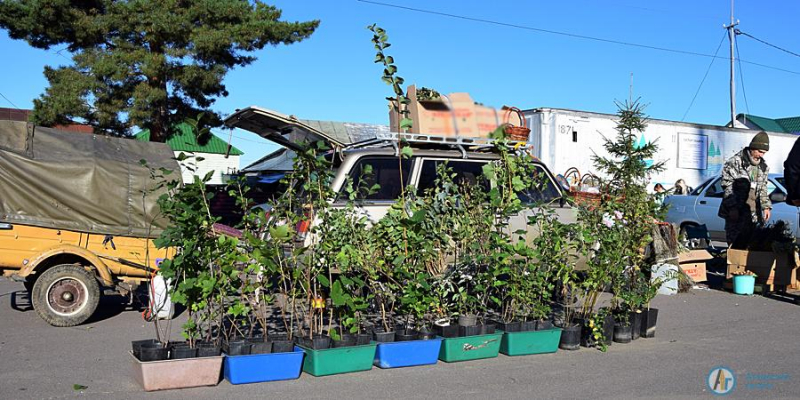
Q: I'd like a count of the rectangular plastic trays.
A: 6